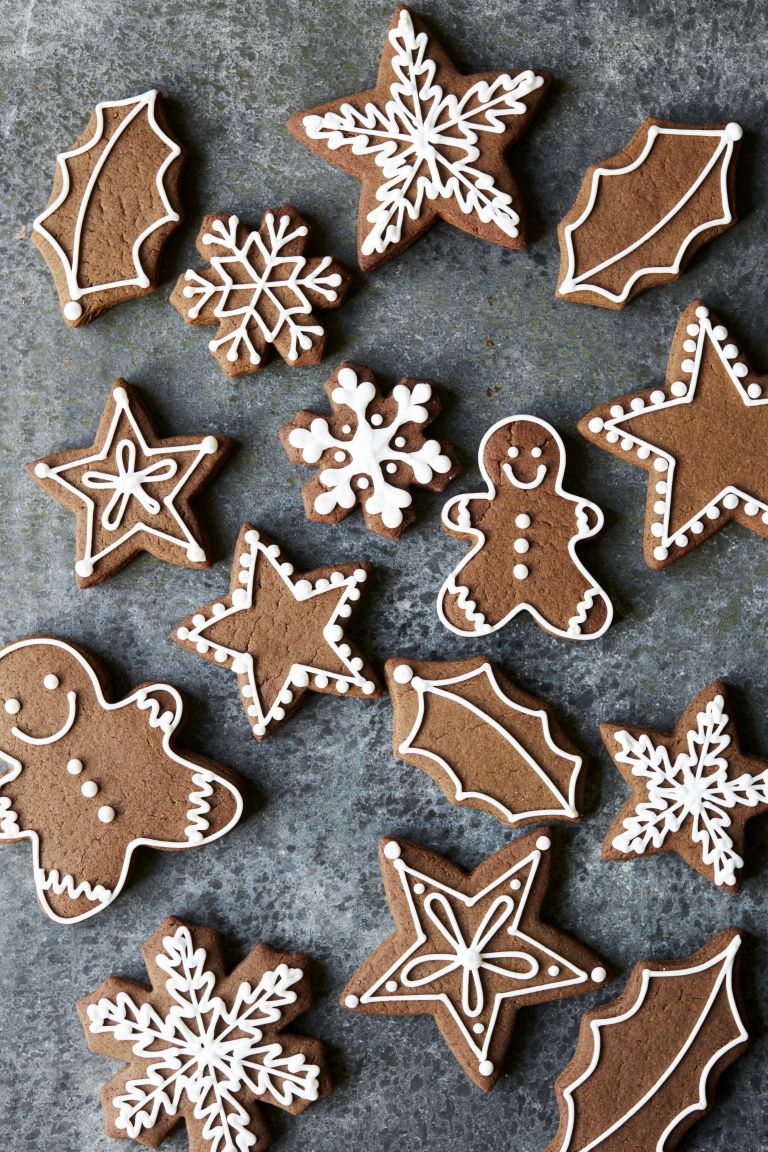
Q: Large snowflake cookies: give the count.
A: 1